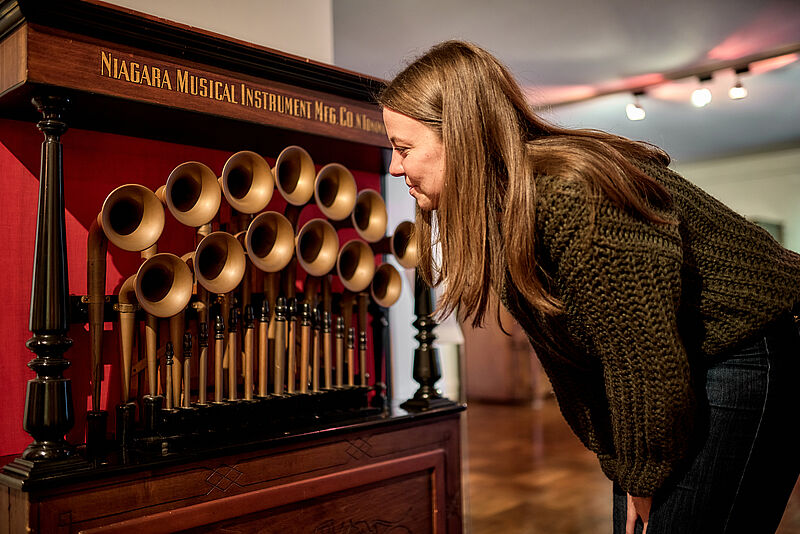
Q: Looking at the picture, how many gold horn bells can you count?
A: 13